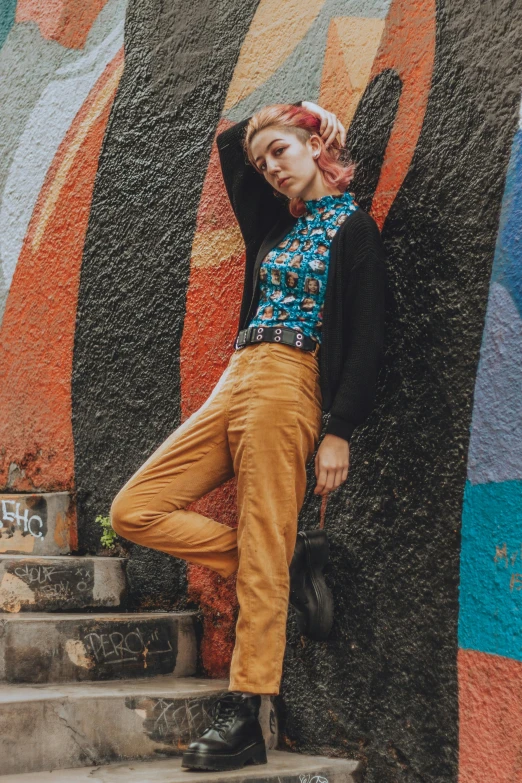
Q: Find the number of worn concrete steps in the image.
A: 5